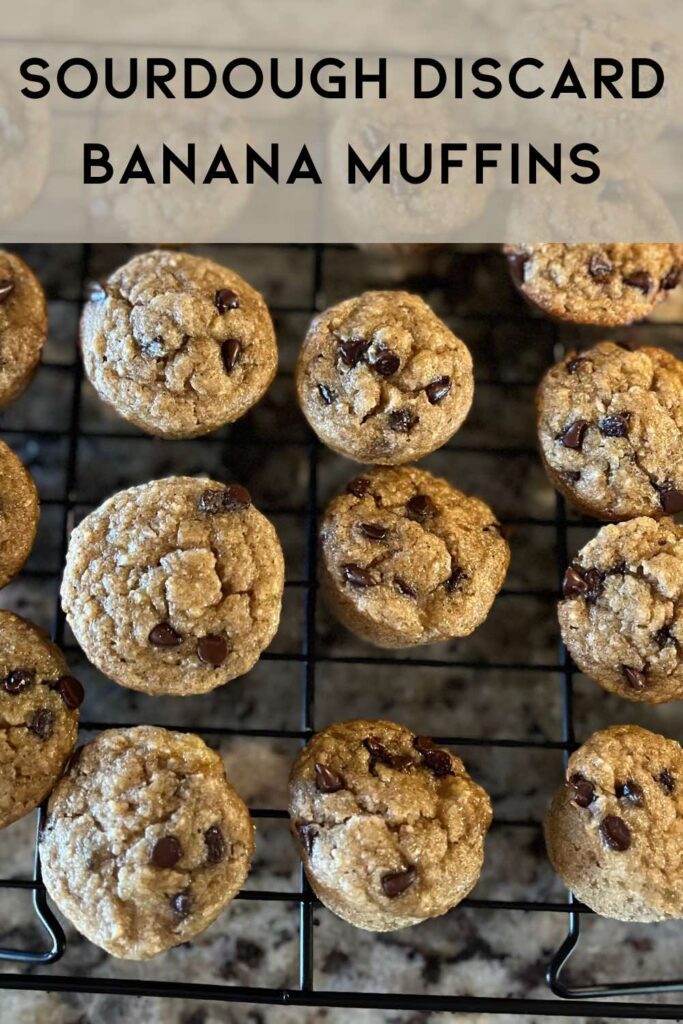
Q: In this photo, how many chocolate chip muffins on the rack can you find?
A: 13